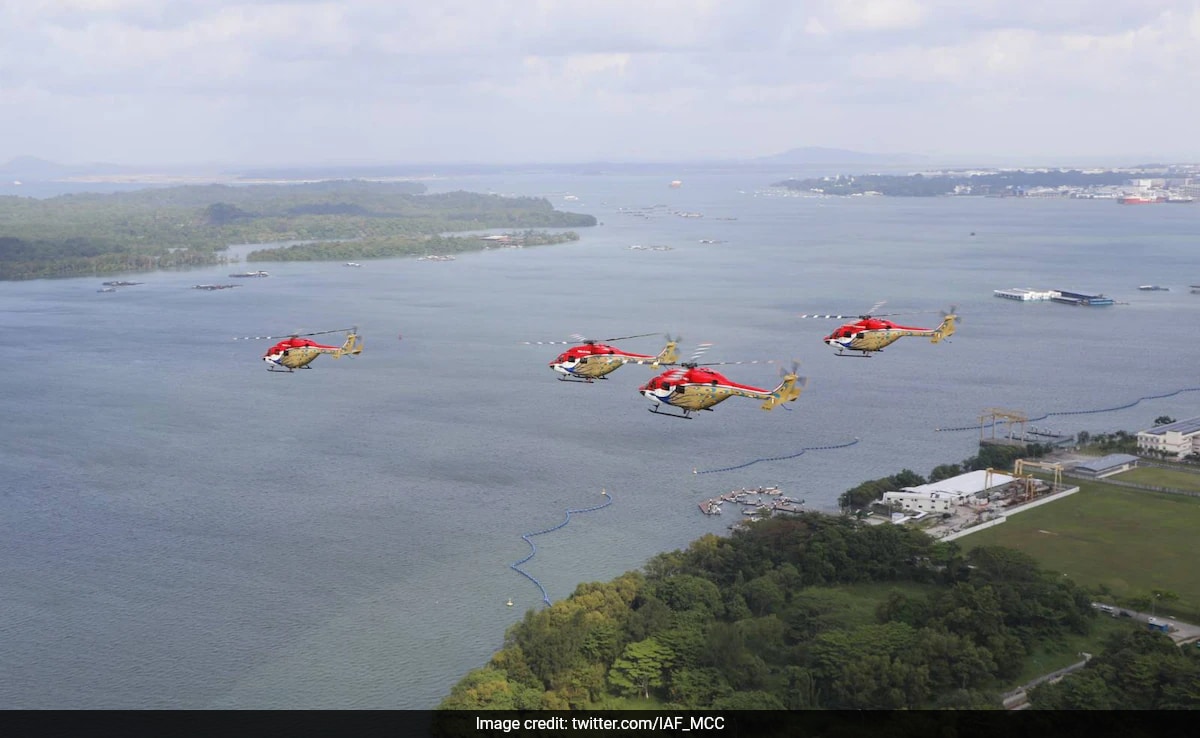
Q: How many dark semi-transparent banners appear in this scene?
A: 1